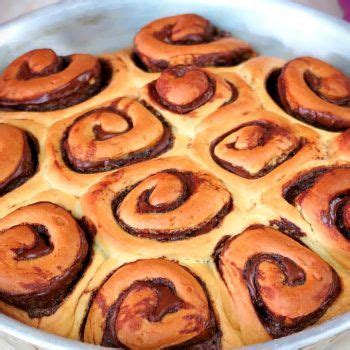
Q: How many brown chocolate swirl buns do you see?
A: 12